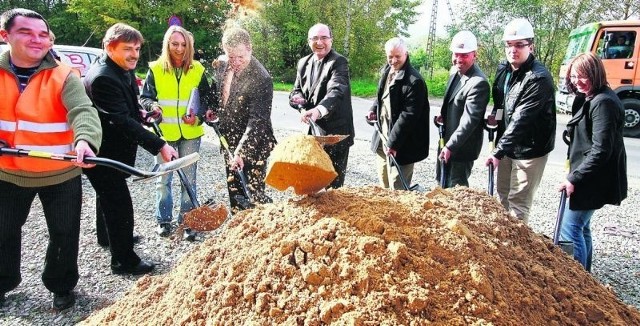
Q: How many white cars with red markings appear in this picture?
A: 1